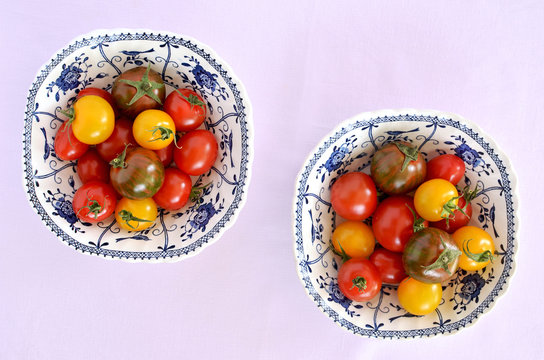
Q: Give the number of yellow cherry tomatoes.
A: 7